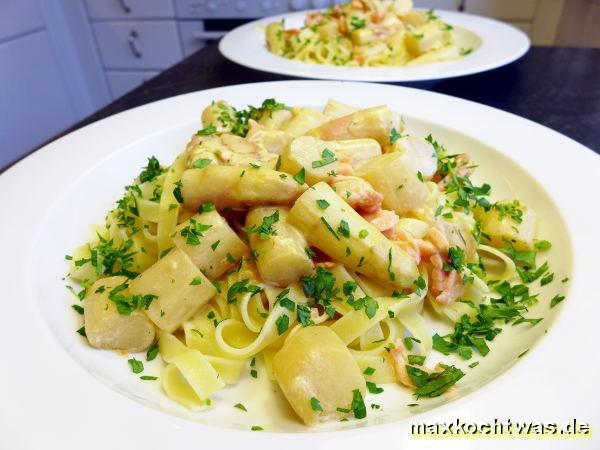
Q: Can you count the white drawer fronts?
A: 3